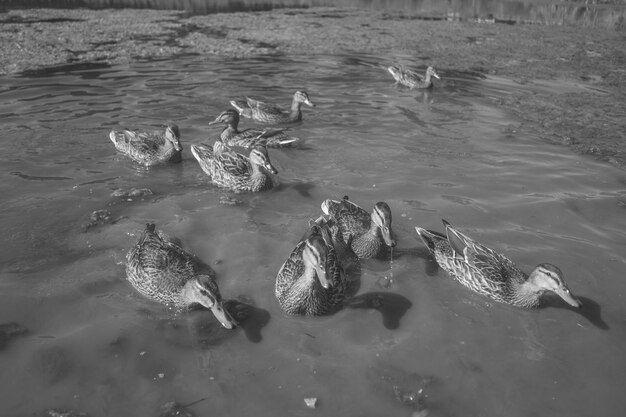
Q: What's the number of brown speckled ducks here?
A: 9